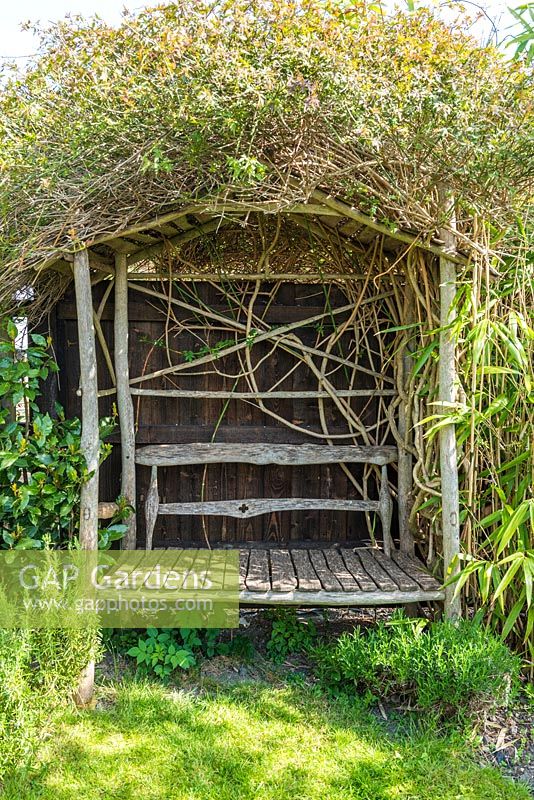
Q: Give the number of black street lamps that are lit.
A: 0